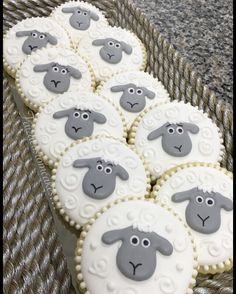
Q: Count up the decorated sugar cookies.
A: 10